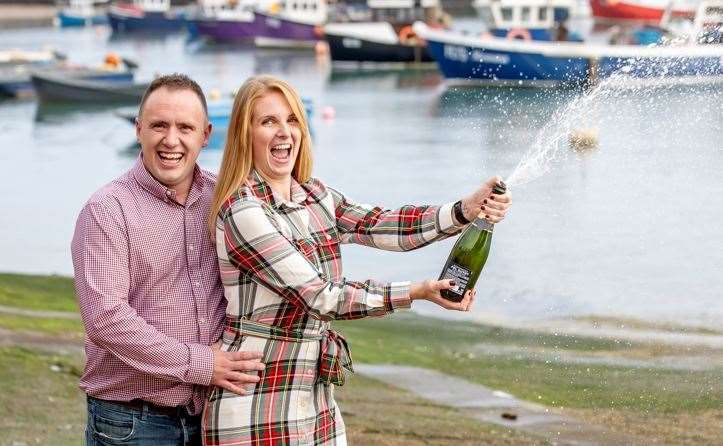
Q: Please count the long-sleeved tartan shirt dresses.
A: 1